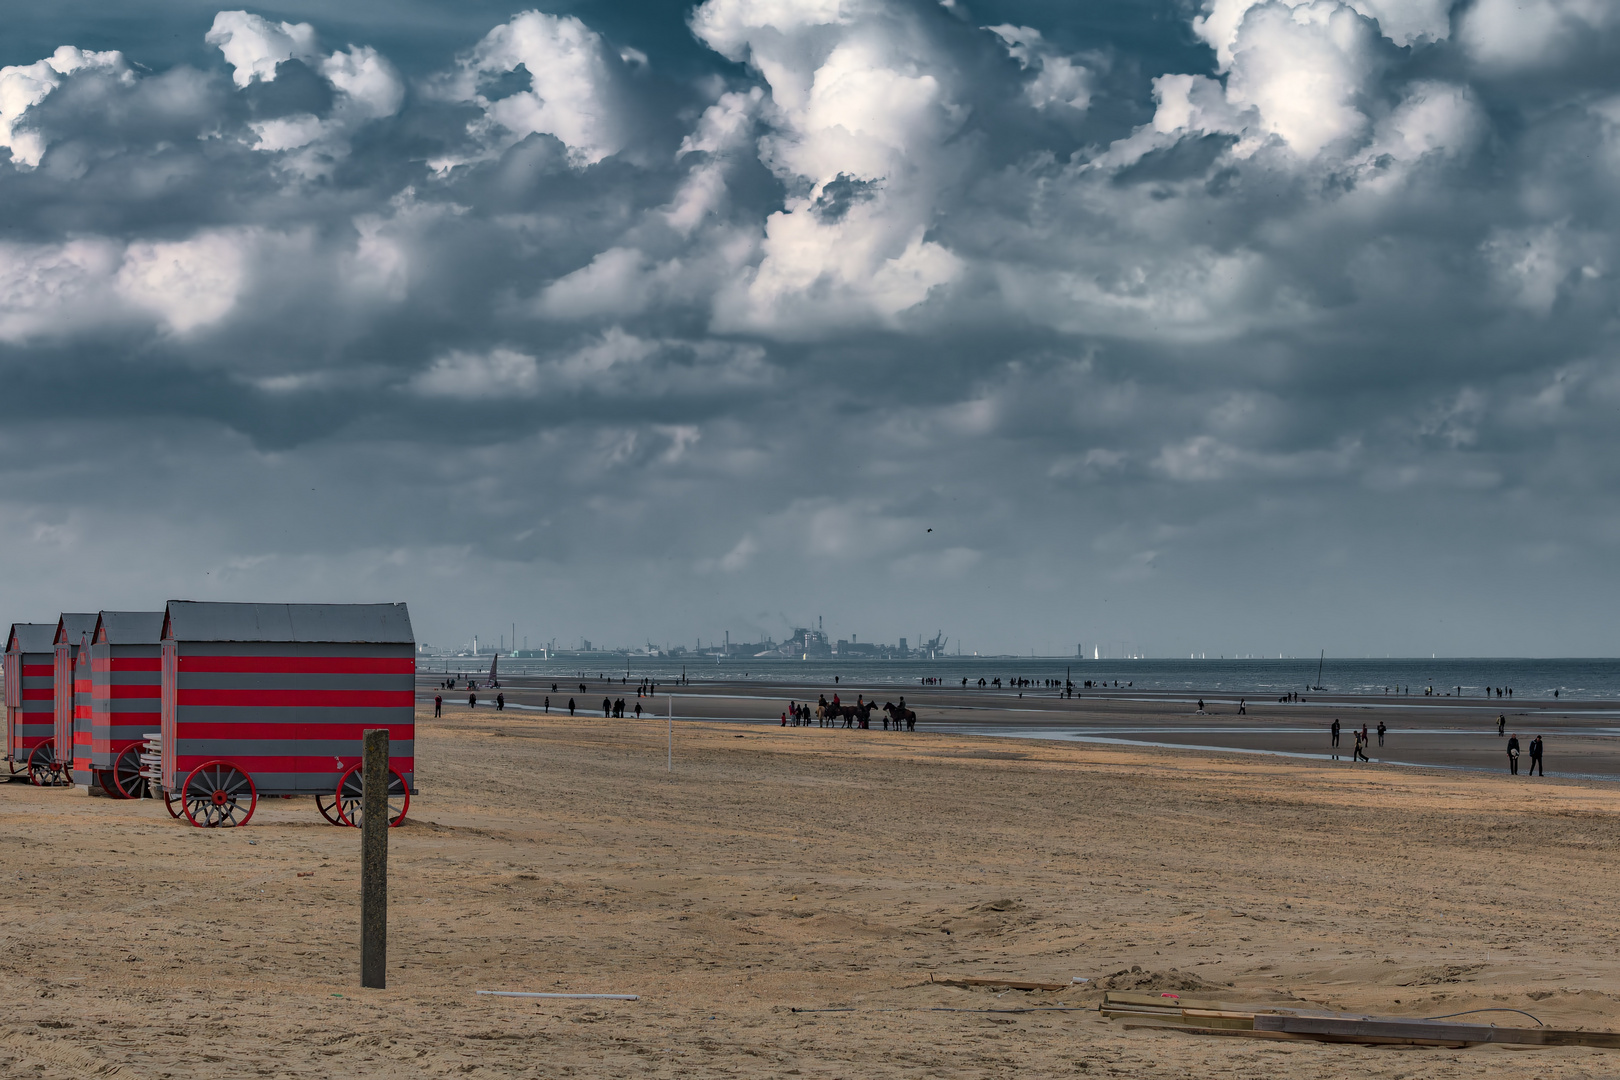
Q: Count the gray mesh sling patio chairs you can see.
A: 0